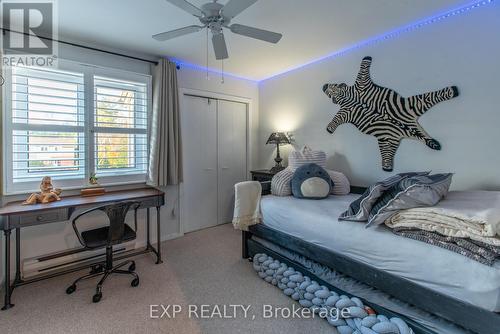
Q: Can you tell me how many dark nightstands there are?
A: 1